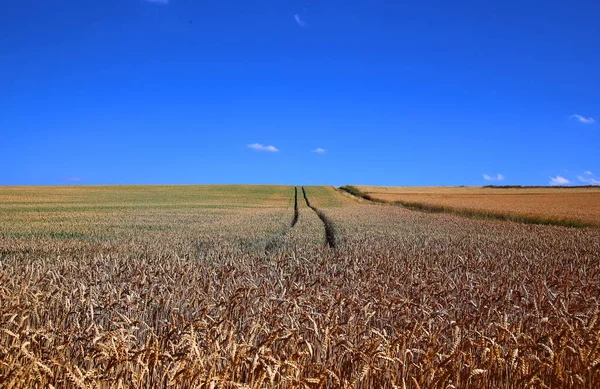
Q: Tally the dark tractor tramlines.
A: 2